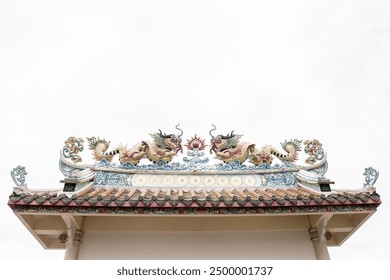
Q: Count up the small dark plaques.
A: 2